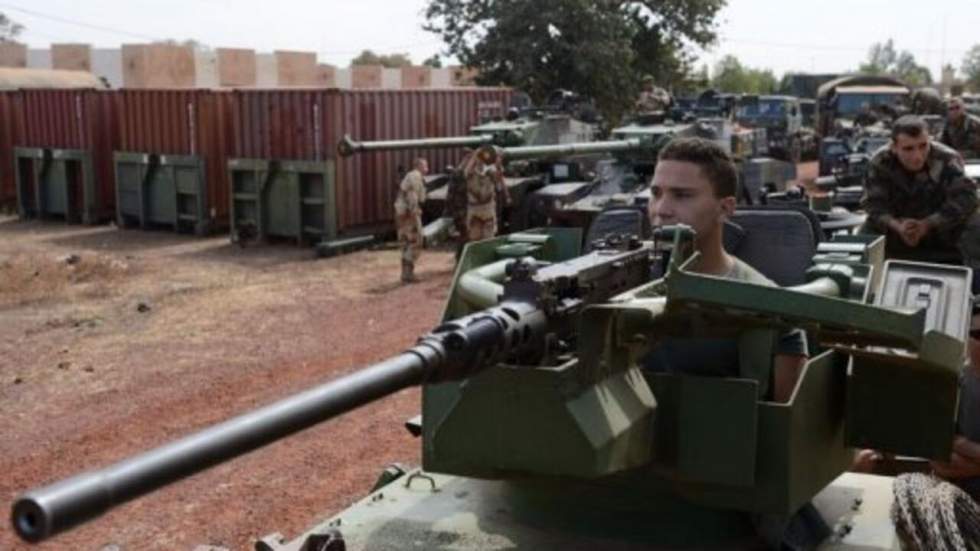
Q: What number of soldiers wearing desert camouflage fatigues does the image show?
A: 2